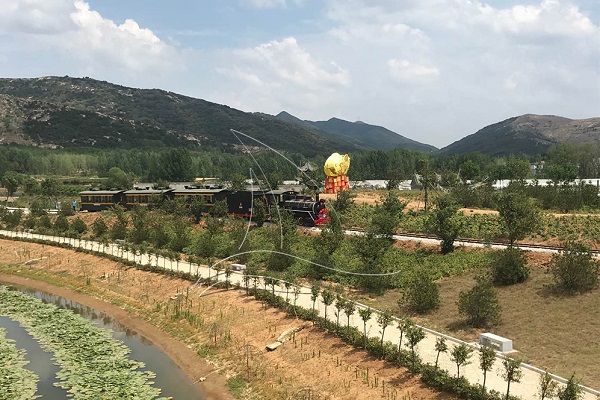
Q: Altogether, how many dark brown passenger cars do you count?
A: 3